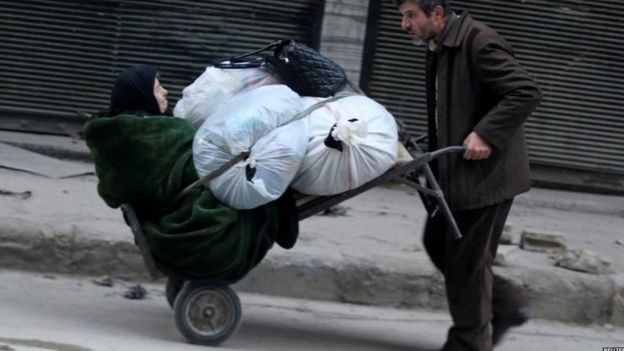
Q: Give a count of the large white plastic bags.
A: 3